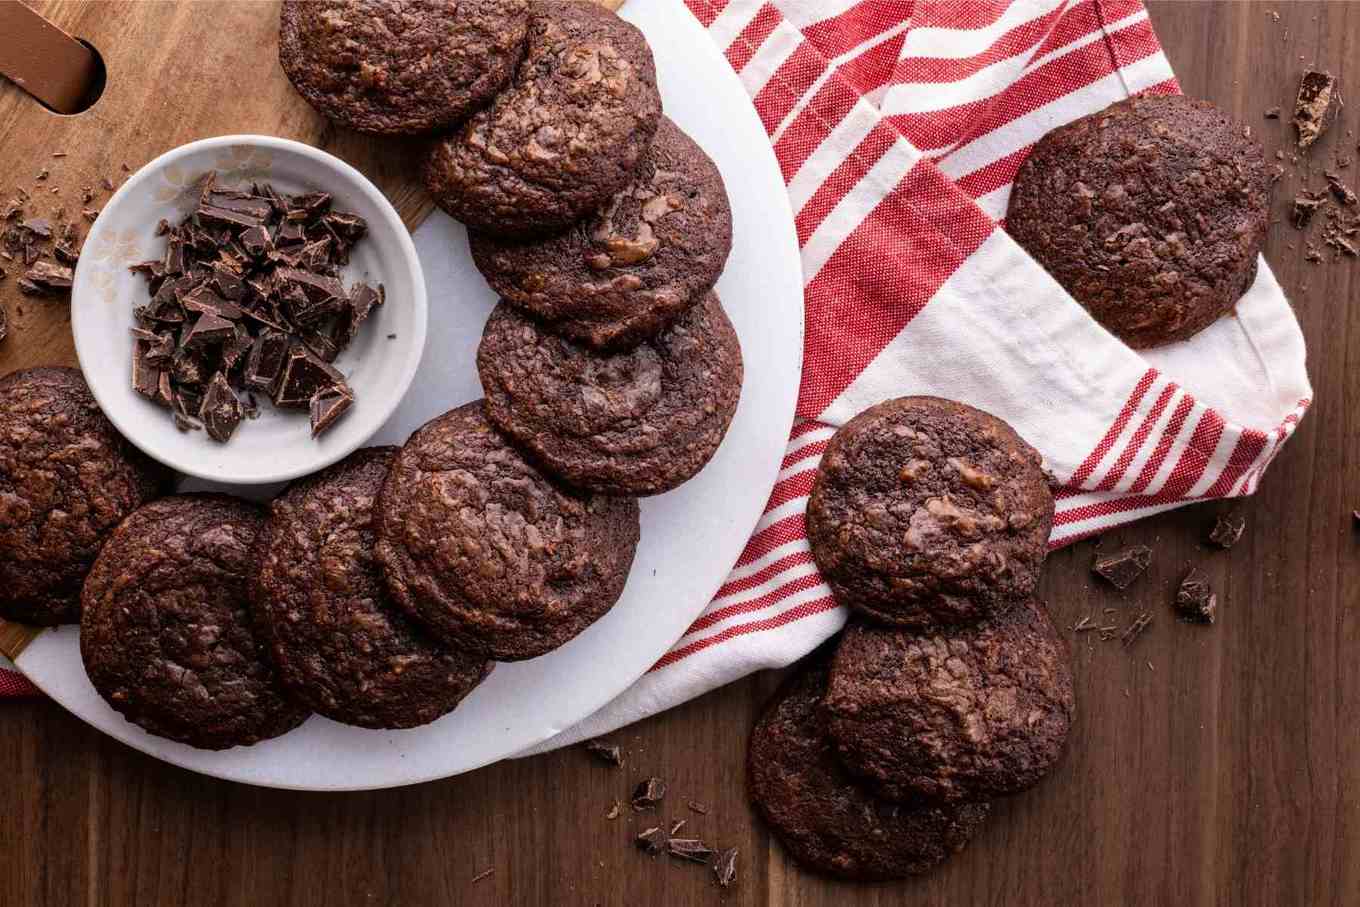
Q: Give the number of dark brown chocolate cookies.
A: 12